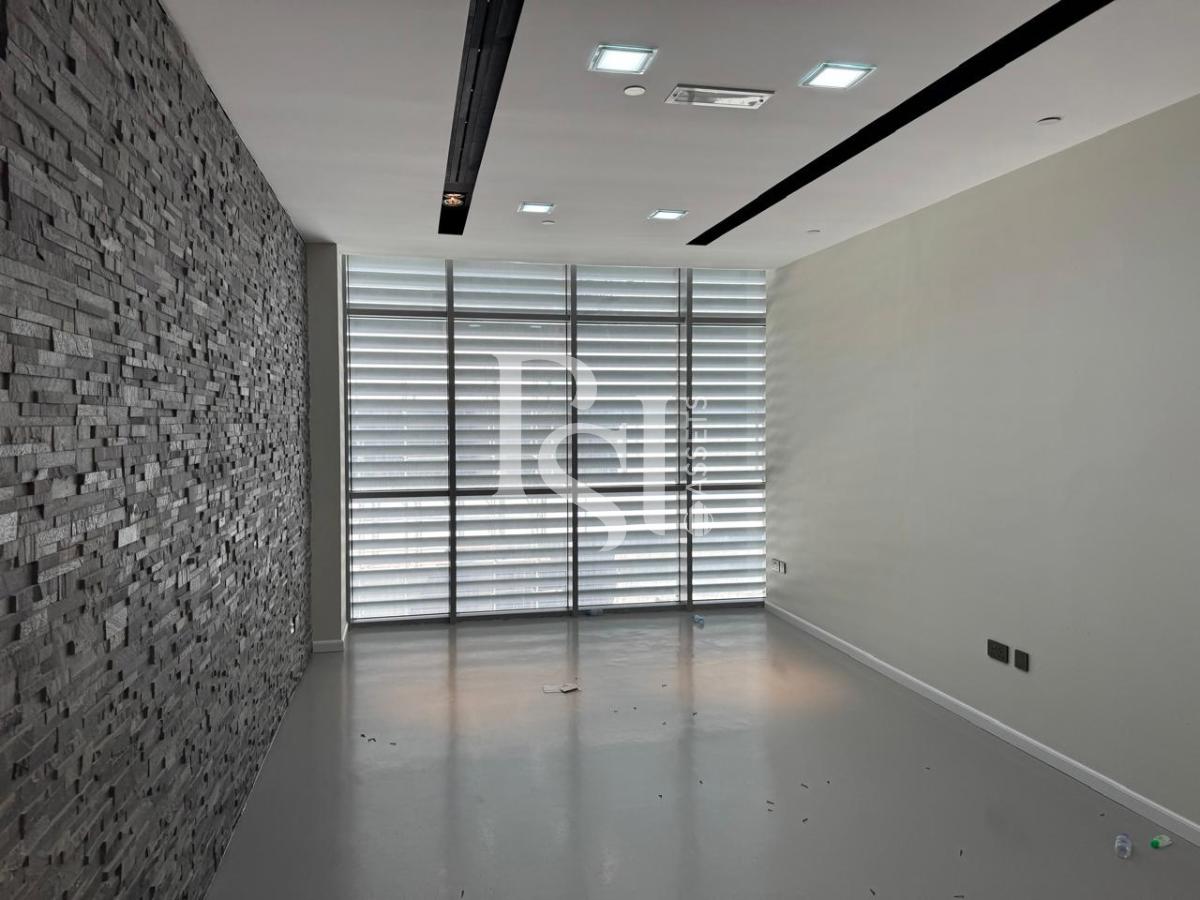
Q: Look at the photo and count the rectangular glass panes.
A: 12